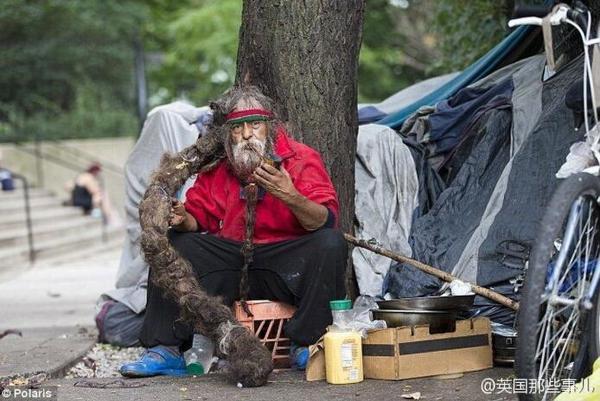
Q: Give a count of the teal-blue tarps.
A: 1